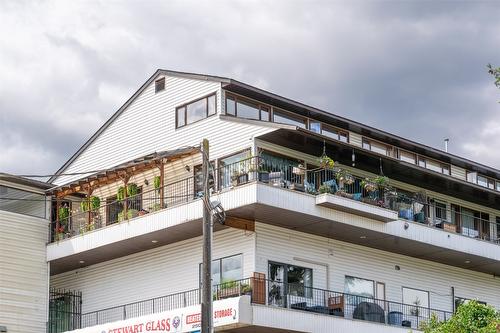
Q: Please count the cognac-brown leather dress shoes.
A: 0